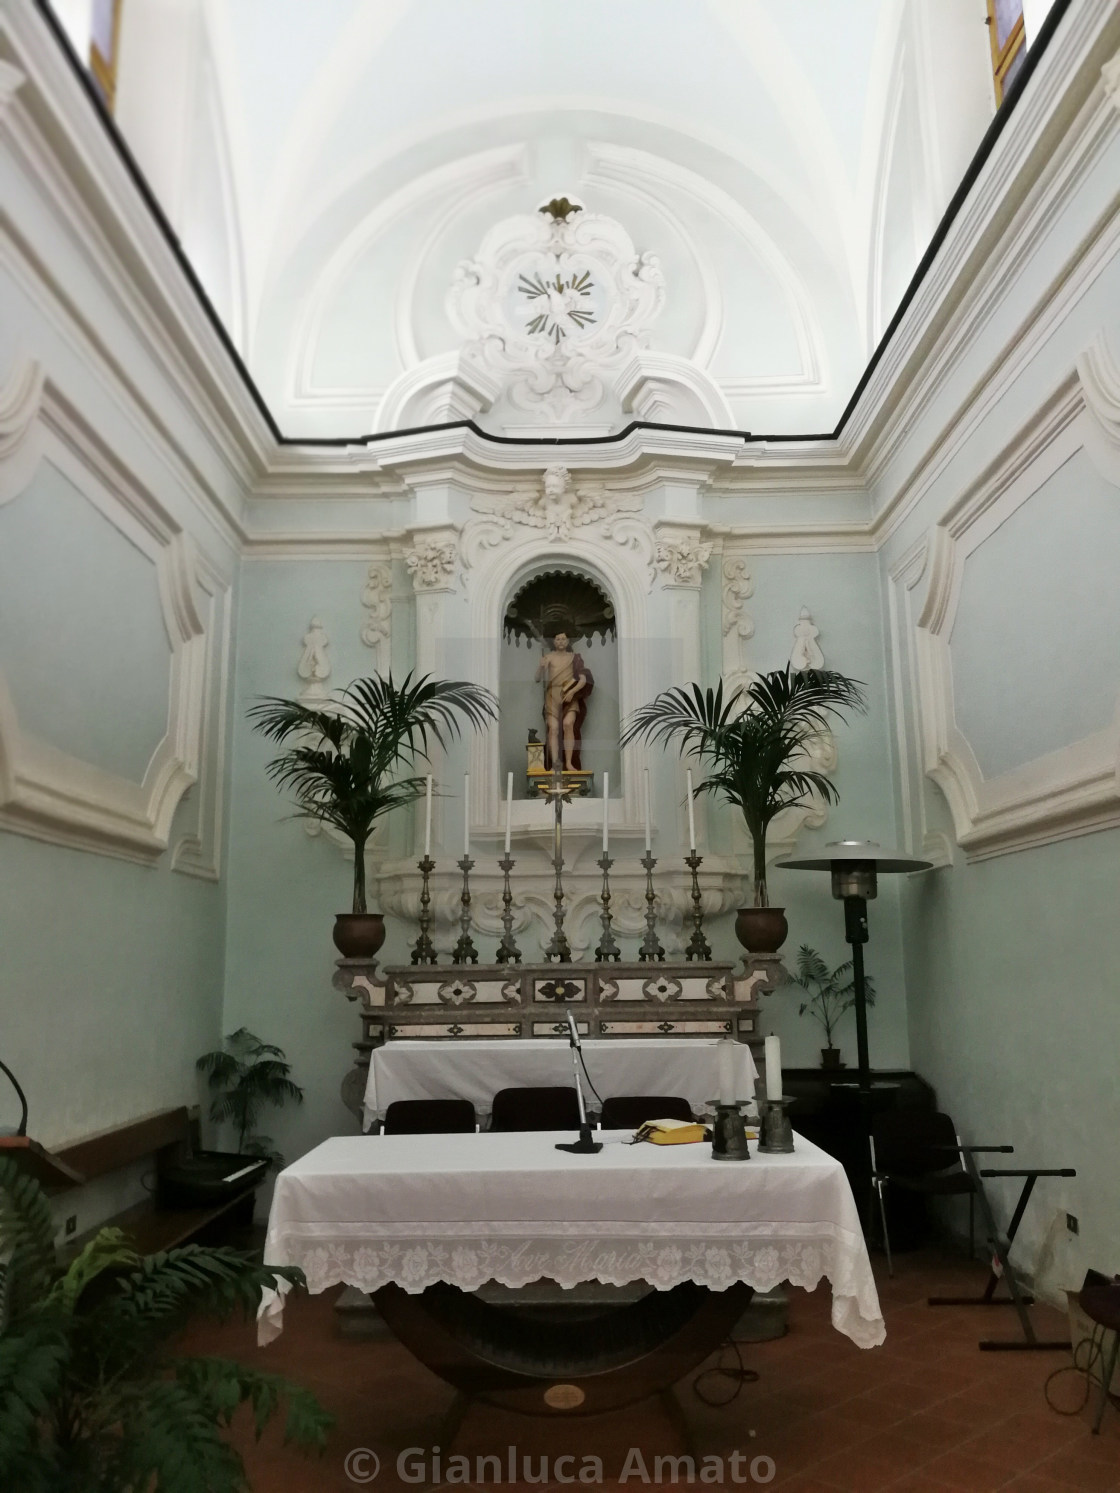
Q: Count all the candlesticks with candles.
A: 8